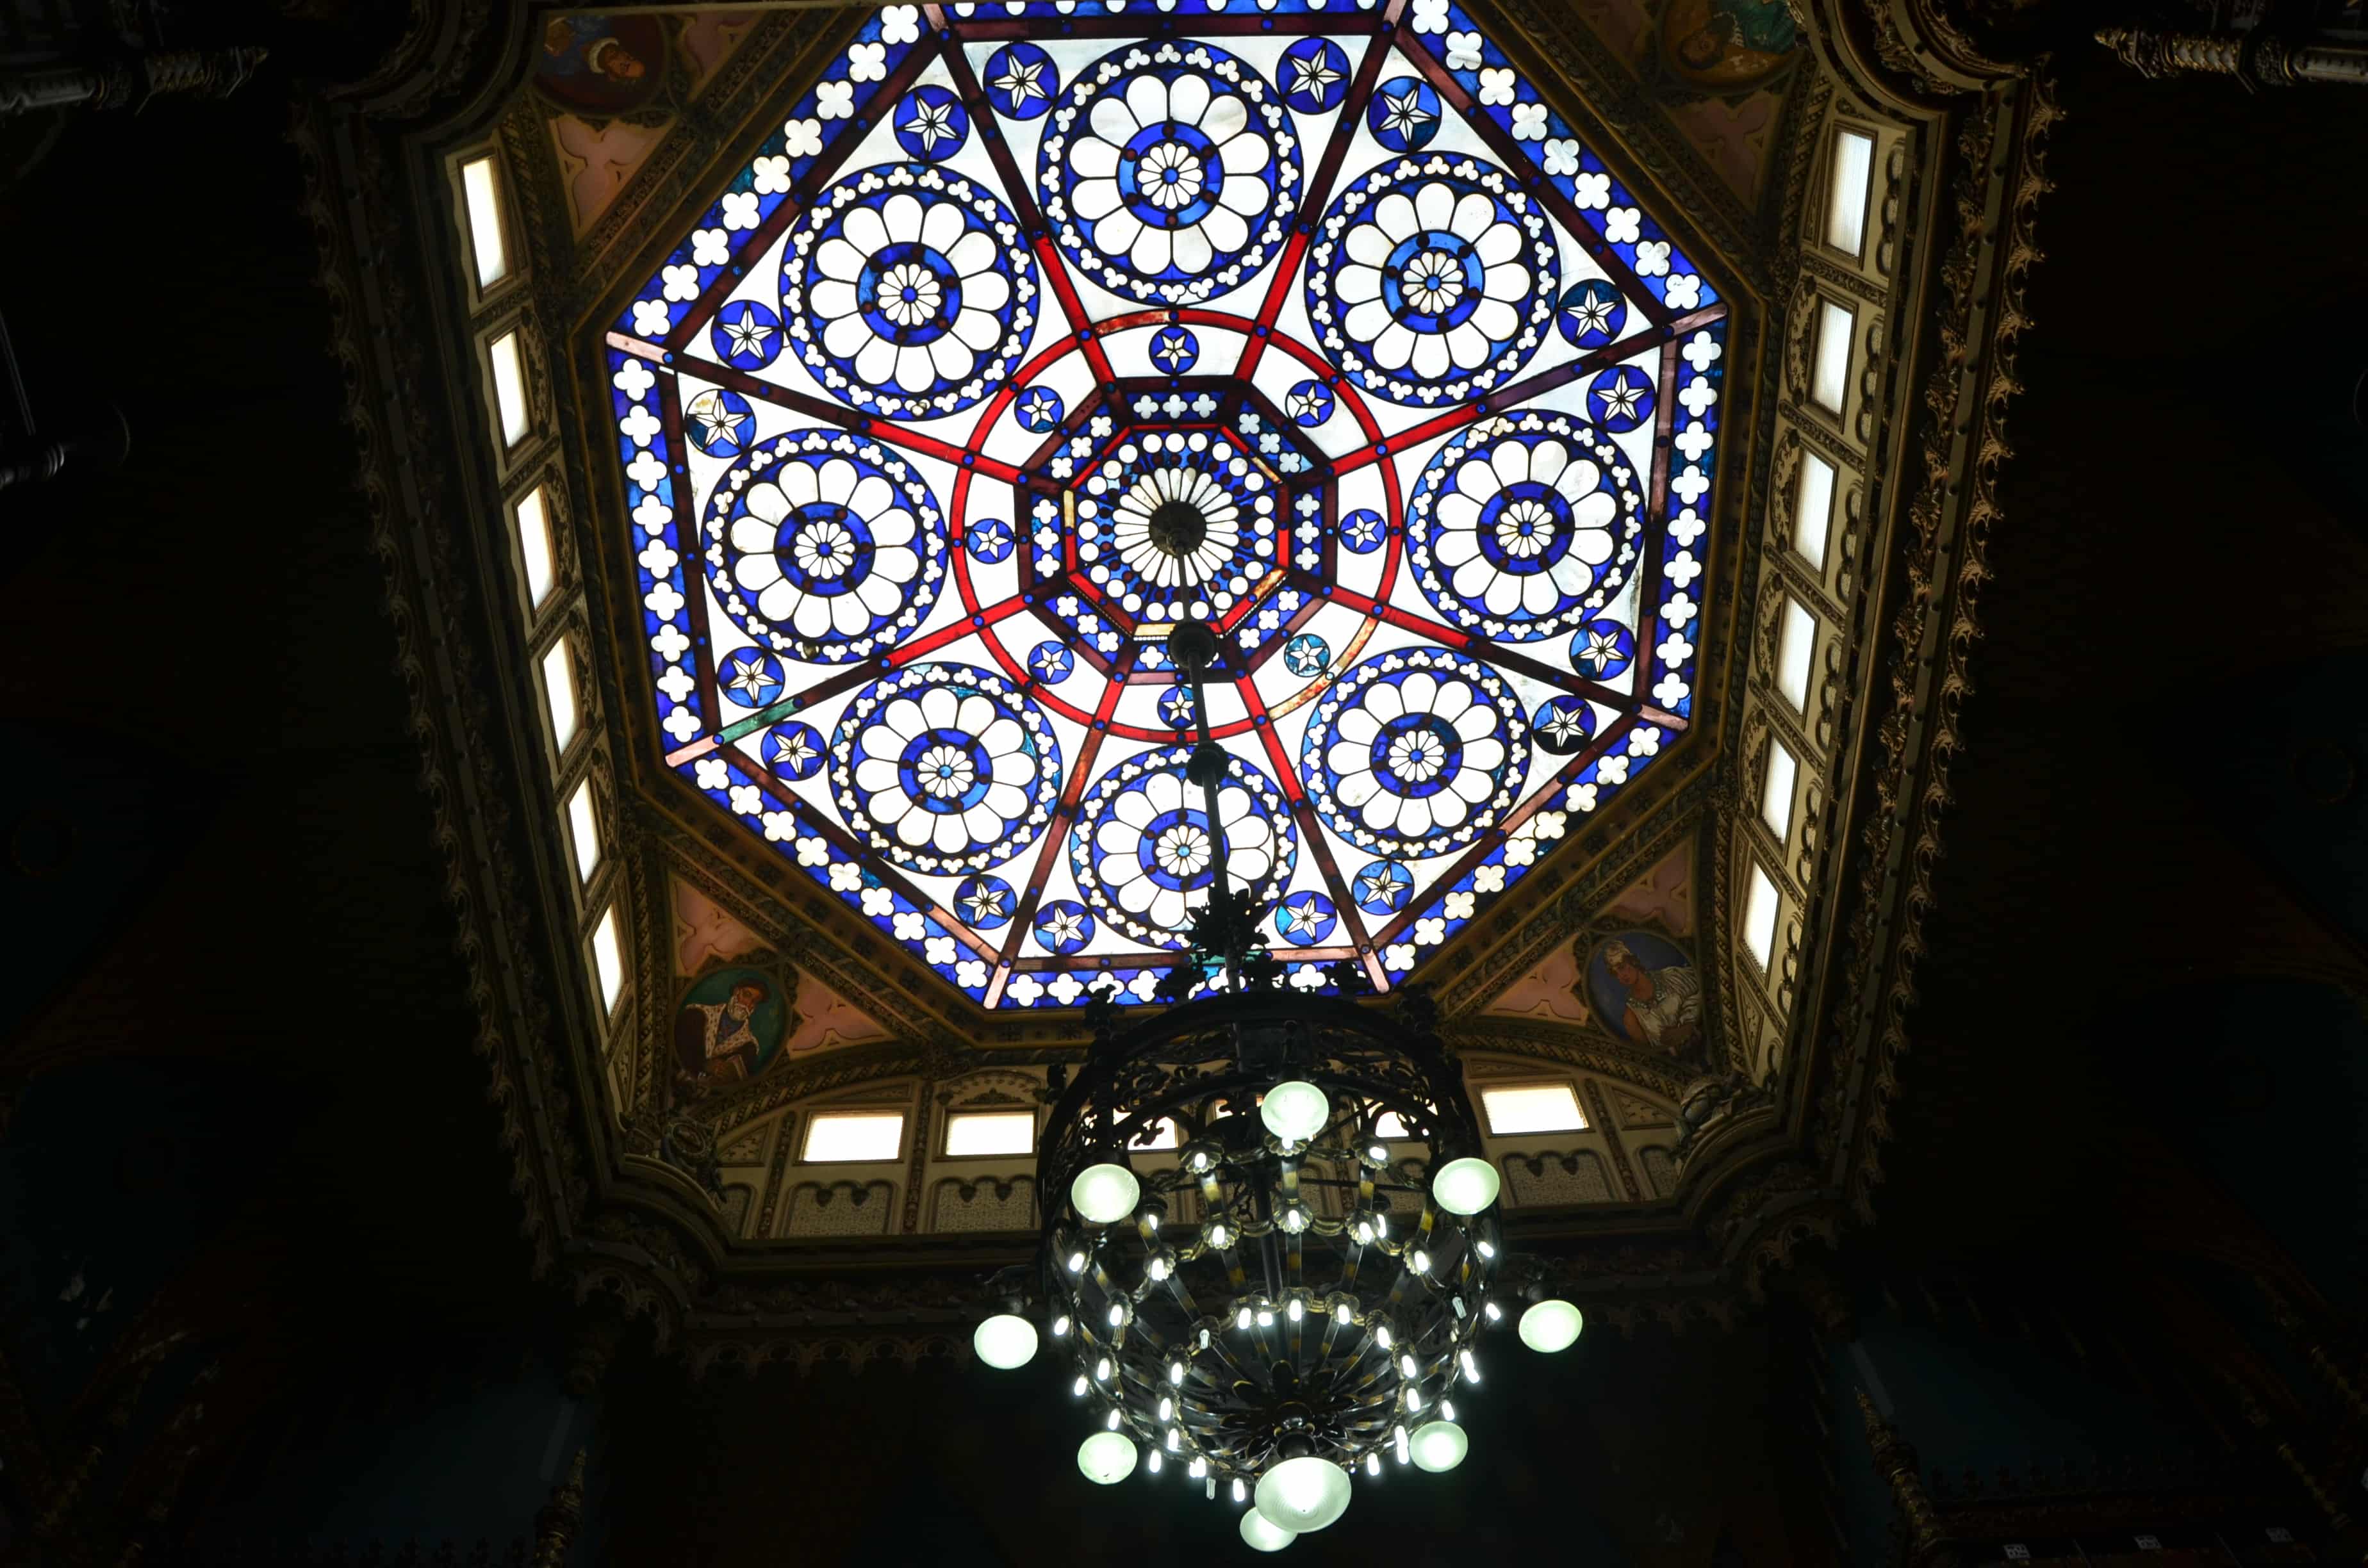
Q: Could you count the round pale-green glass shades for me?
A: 9